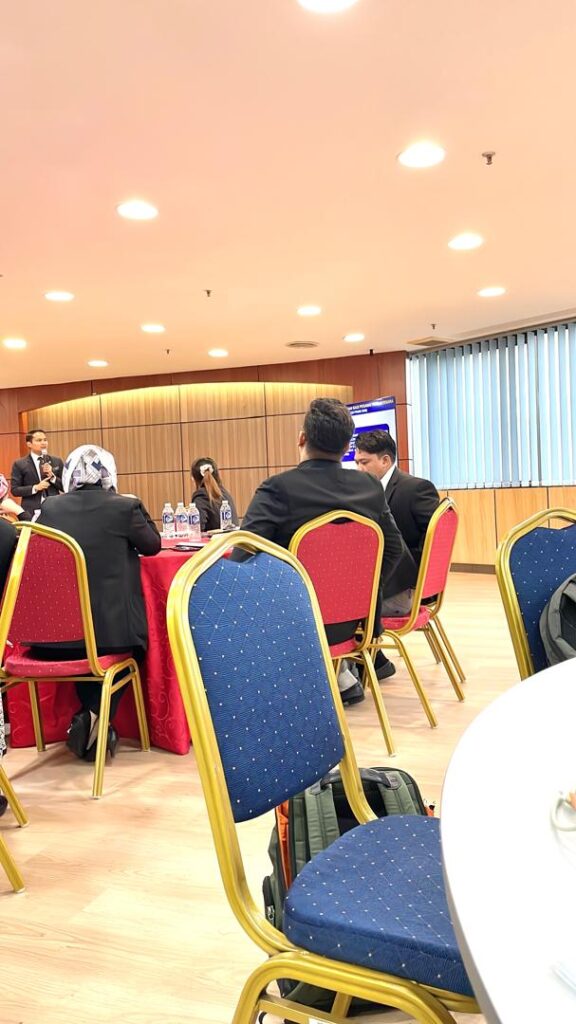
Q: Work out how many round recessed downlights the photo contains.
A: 12